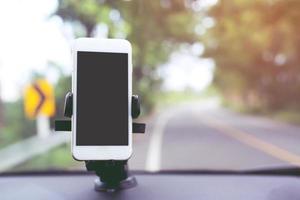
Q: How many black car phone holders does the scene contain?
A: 1